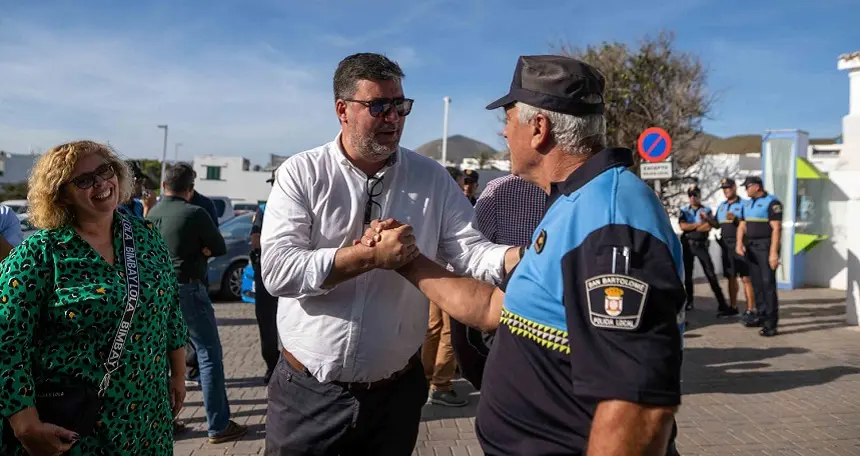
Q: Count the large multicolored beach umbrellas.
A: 0